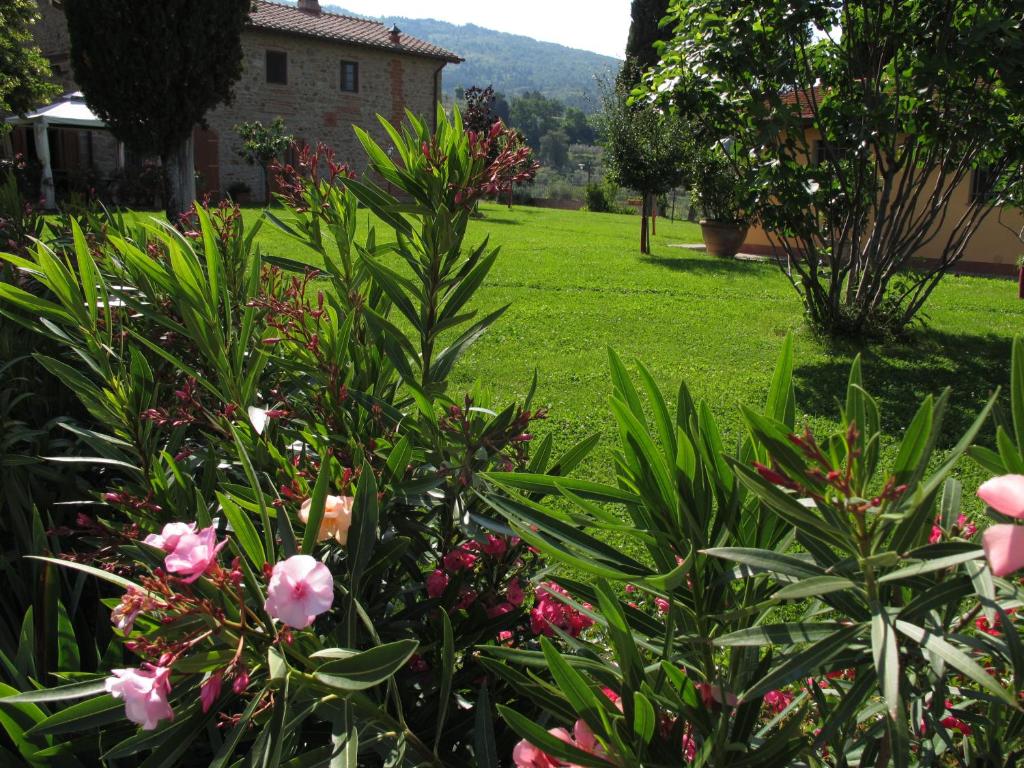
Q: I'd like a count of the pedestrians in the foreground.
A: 0